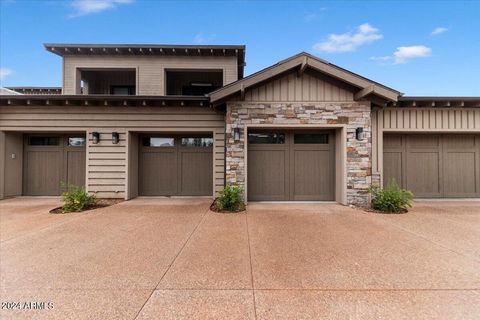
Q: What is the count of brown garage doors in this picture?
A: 4